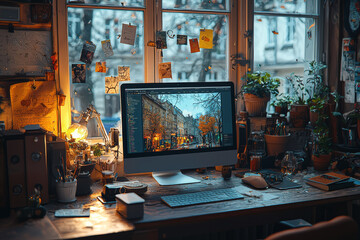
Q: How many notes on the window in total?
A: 12